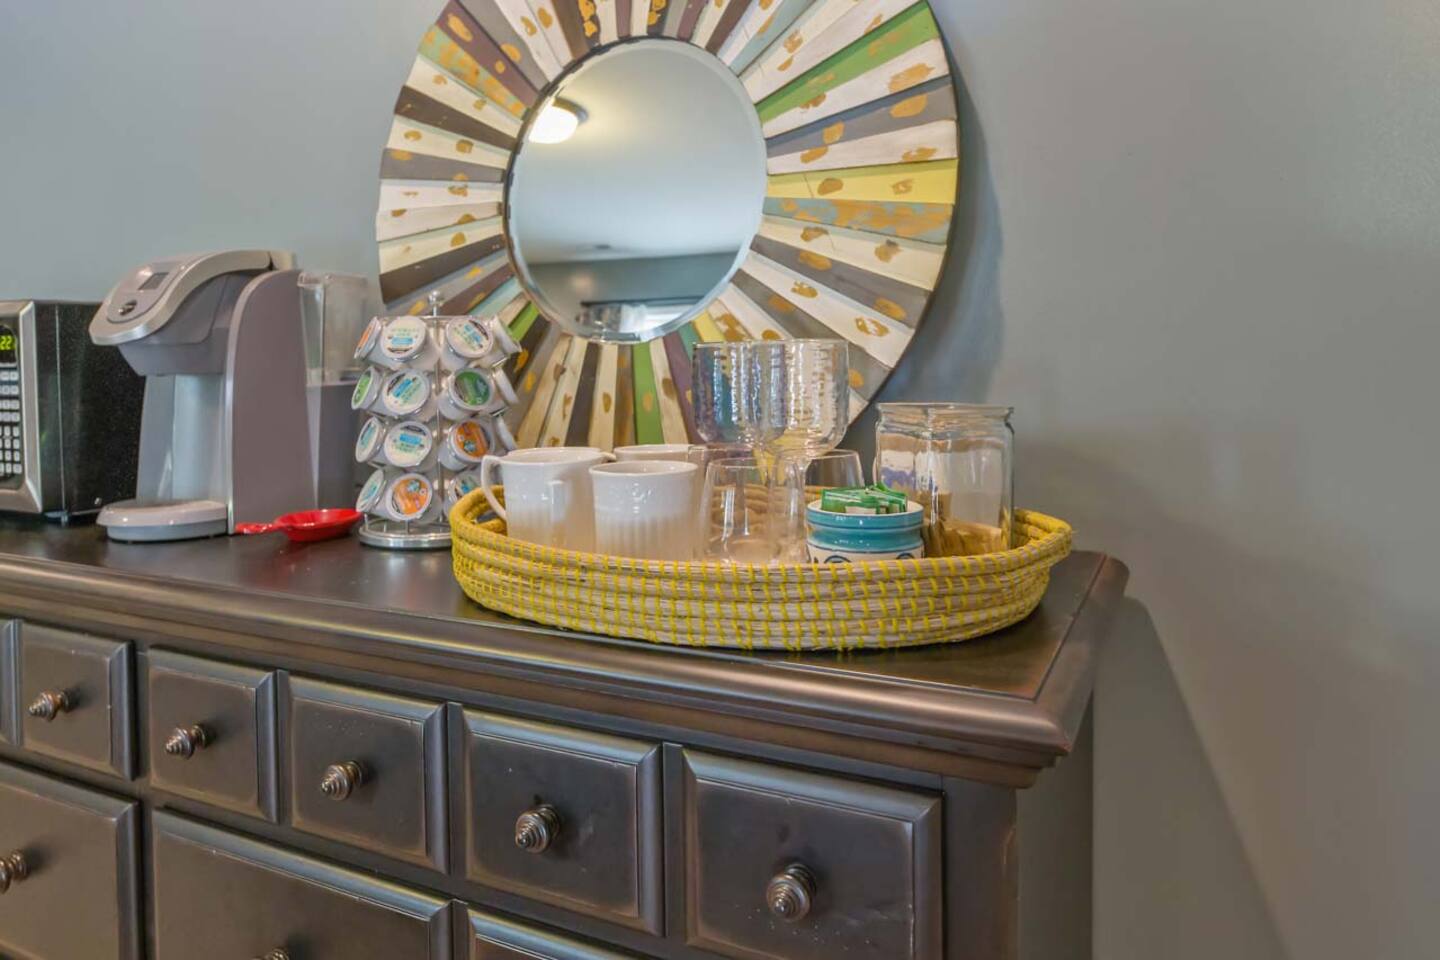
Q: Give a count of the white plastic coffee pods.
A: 15